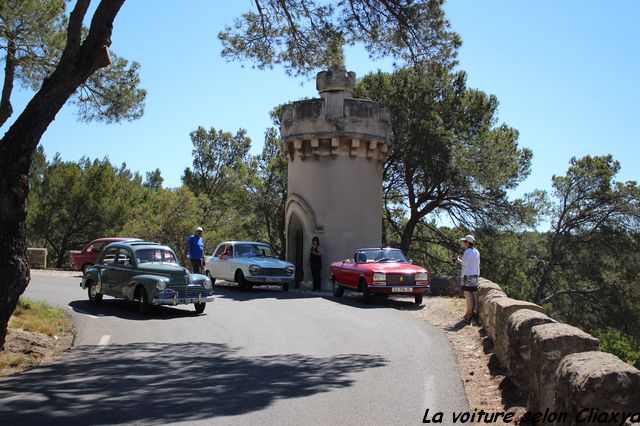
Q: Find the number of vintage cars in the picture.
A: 4